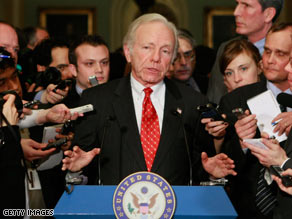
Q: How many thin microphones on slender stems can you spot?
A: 2